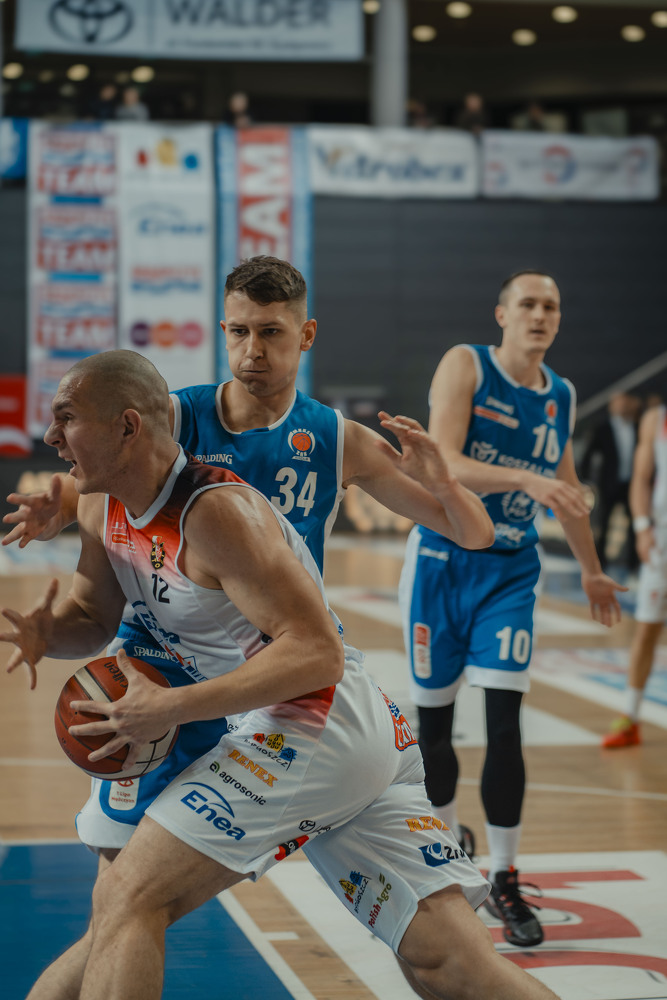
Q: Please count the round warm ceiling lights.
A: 10